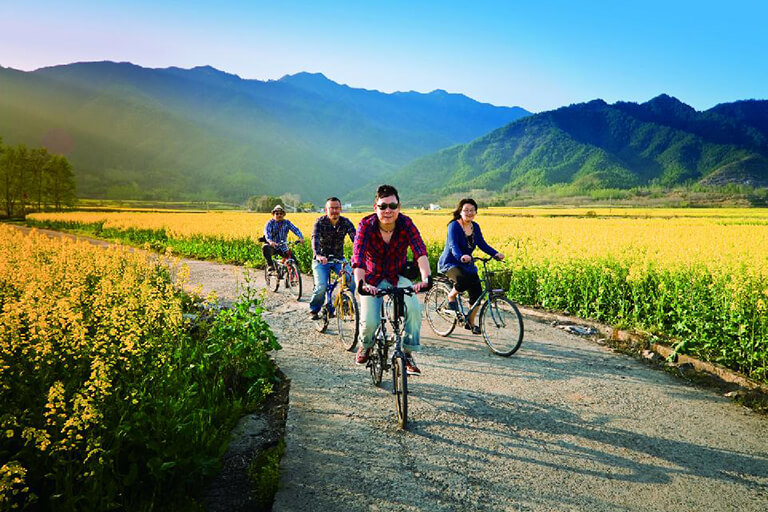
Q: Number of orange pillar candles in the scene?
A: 0